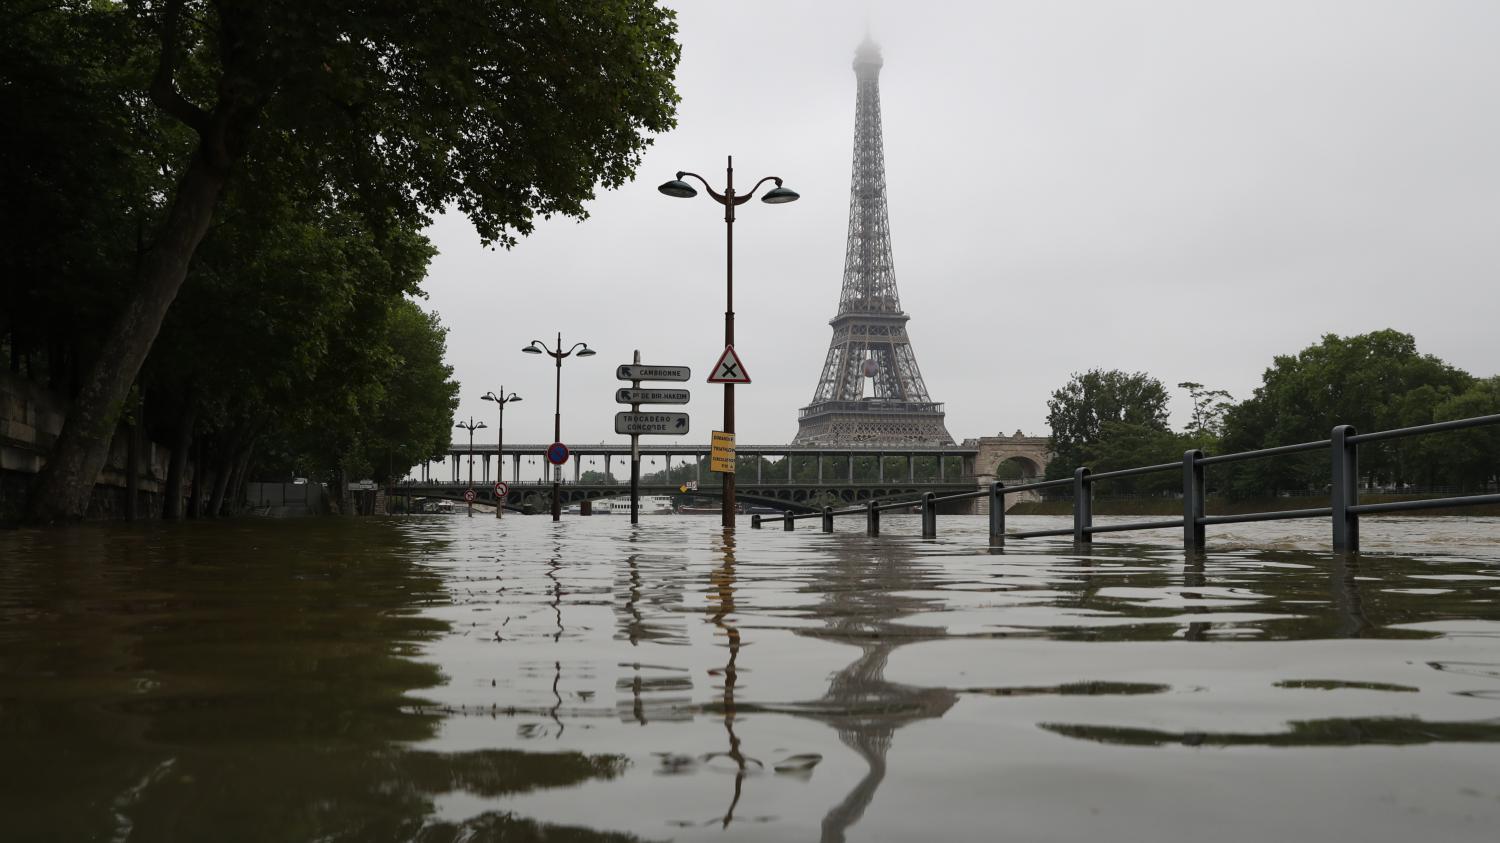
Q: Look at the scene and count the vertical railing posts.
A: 9